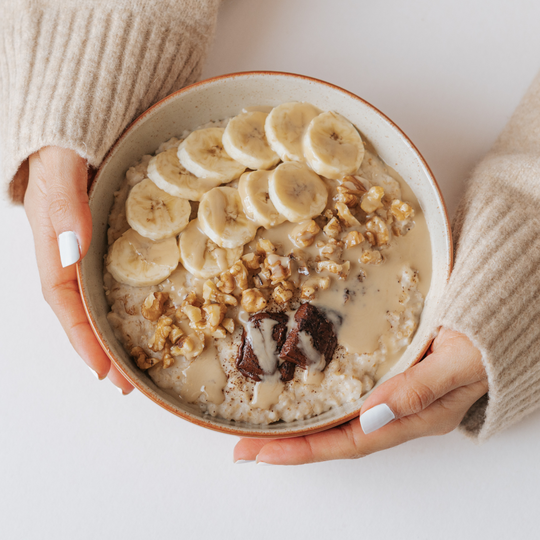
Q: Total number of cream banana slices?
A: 11